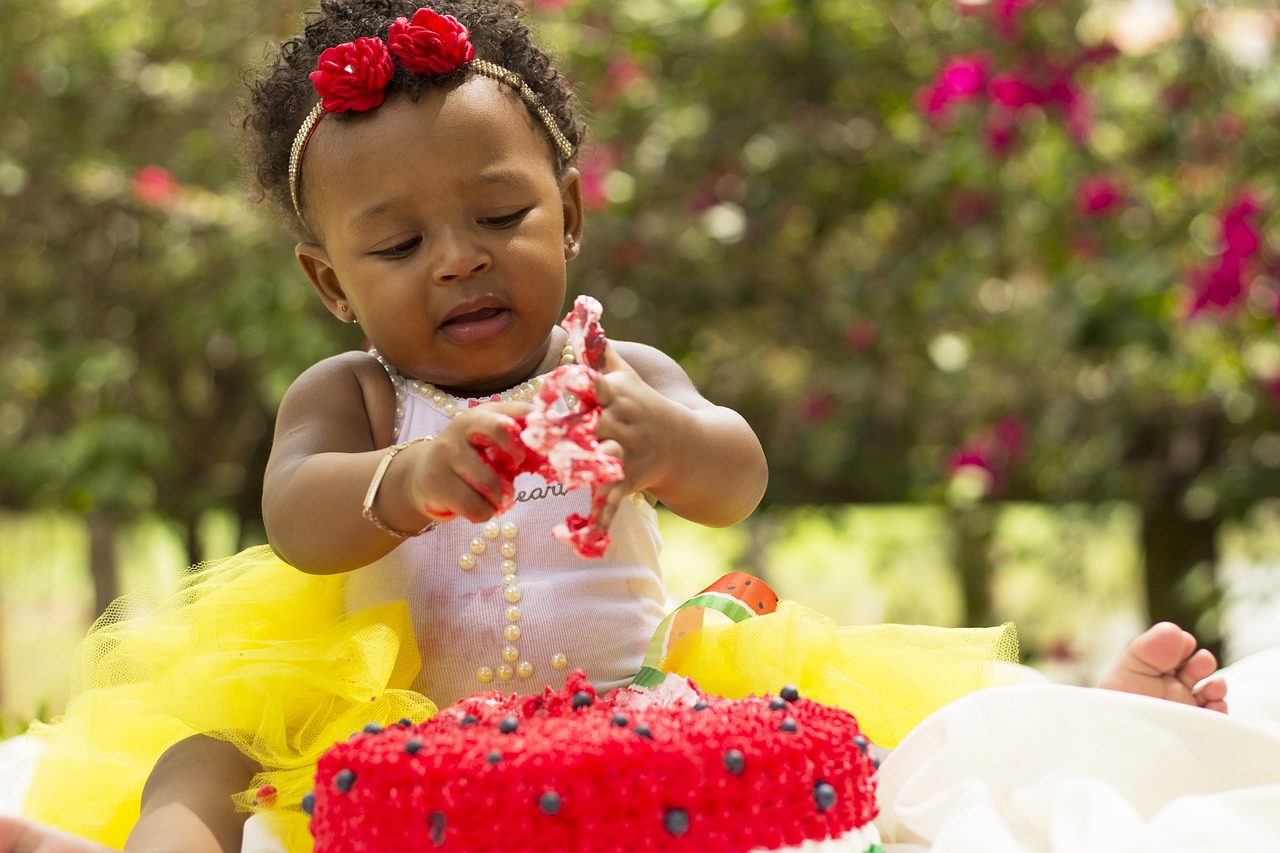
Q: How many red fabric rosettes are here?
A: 2